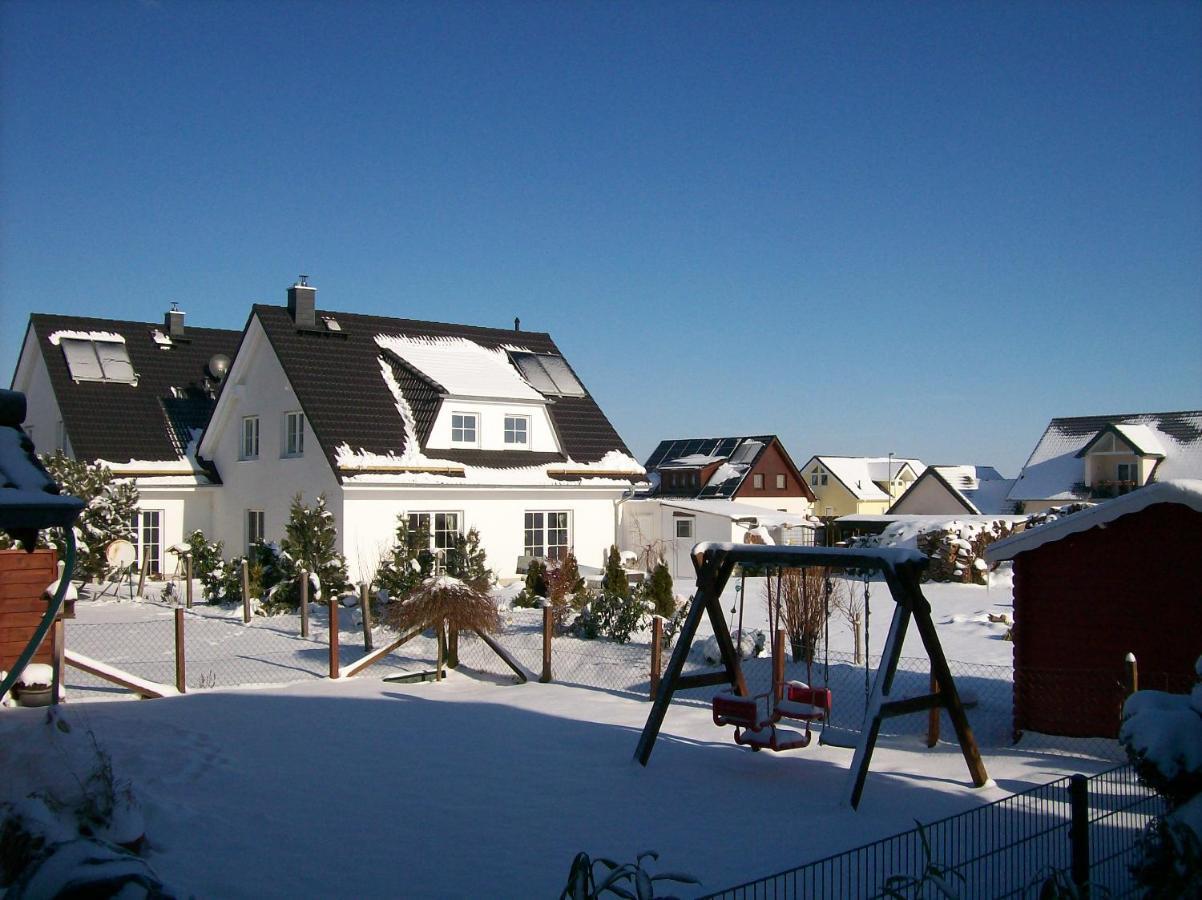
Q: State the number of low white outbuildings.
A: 1